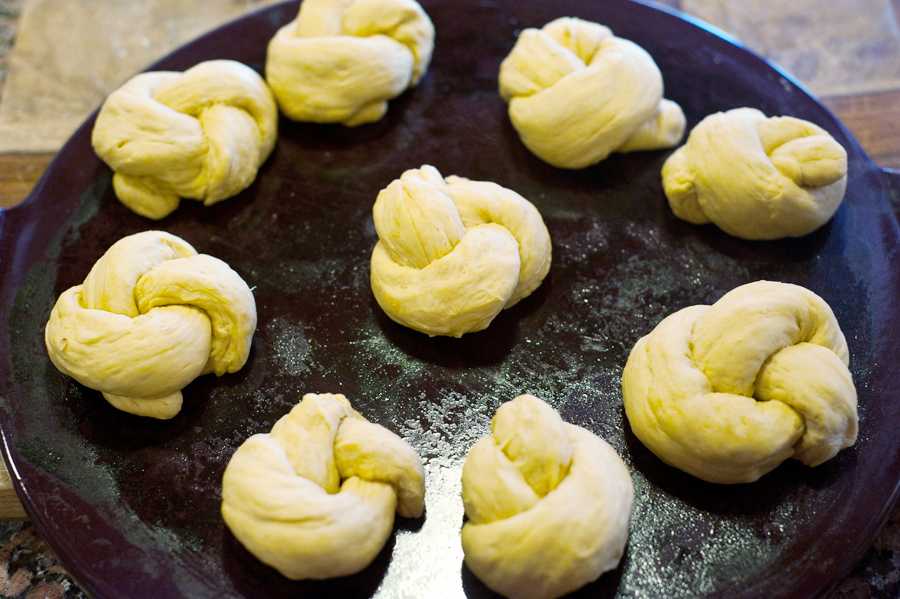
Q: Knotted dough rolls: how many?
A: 9